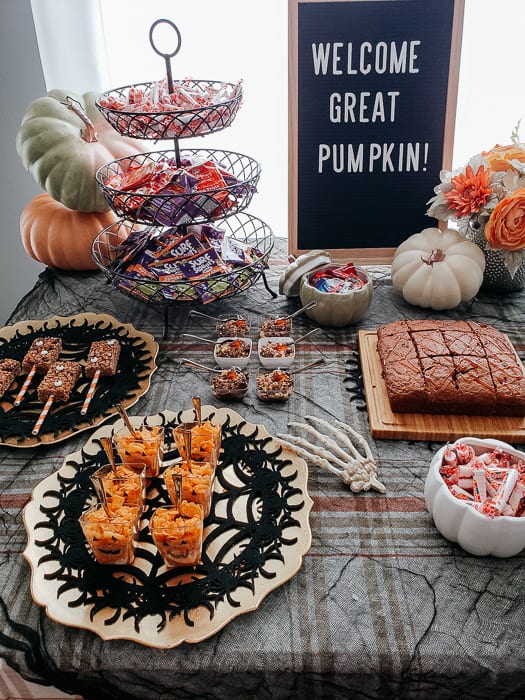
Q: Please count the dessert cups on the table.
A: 12